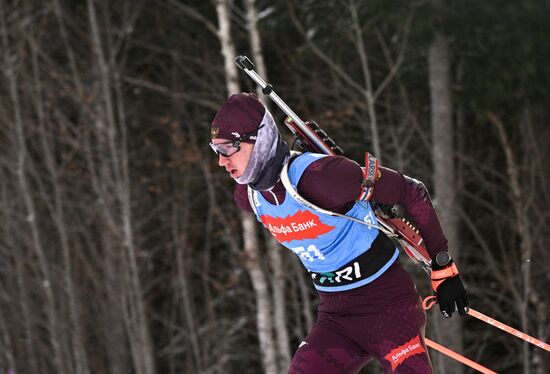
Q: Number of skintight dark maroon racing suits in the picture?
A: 1